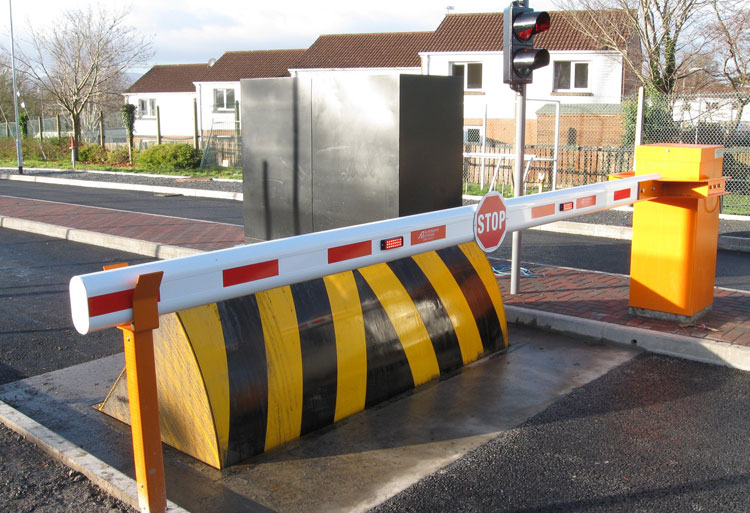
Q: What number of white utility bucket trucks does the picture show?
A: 0